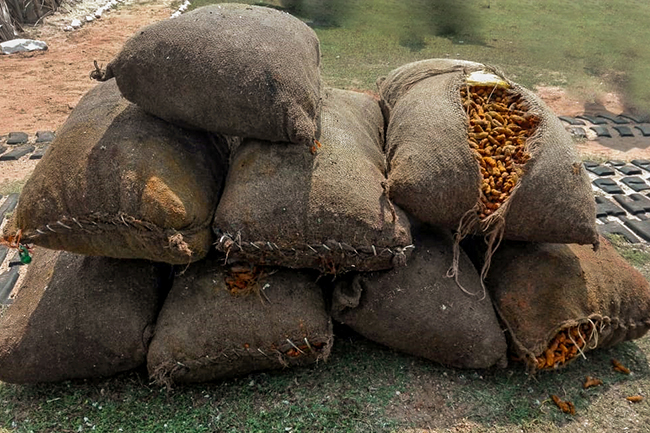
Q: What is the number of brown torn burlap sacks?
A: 3